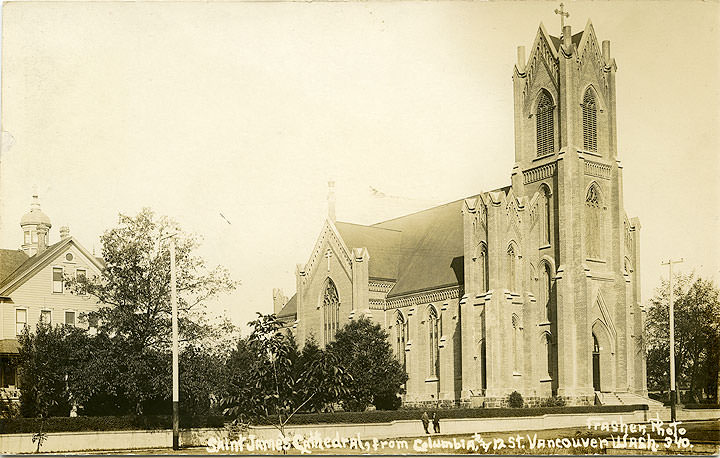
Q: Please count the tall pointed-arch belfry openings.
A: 2